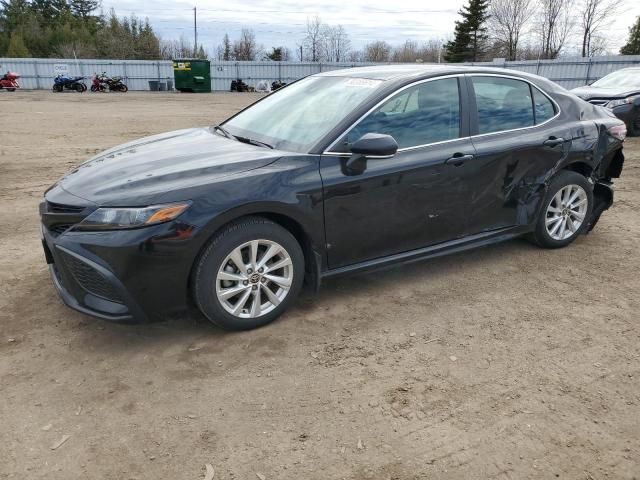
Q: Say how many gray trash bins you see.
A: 3